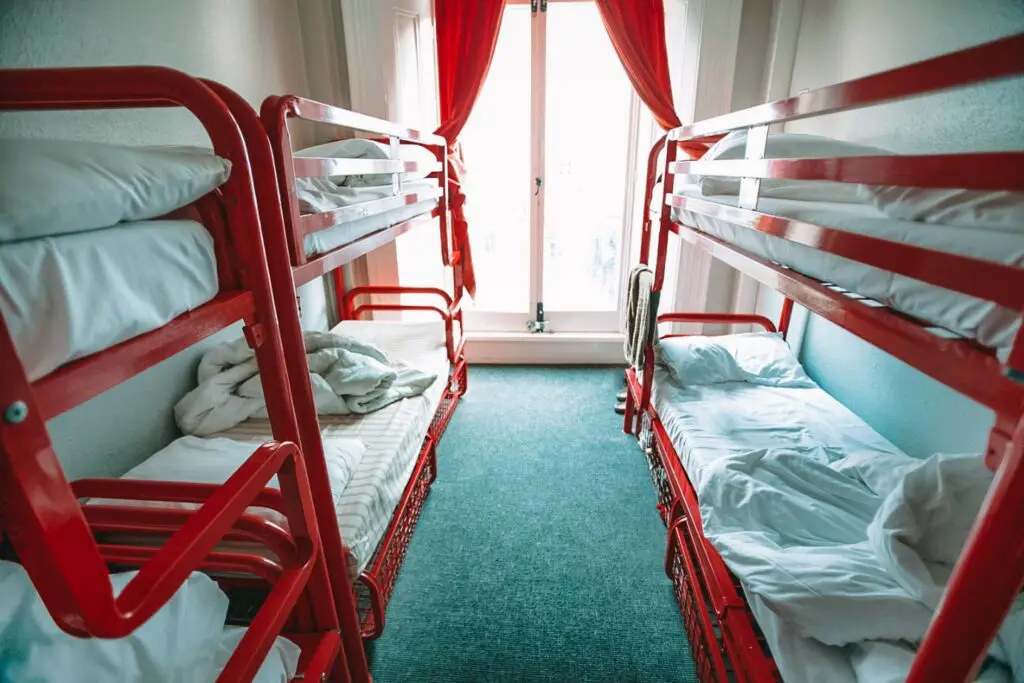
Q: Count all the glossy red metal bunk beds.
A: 3